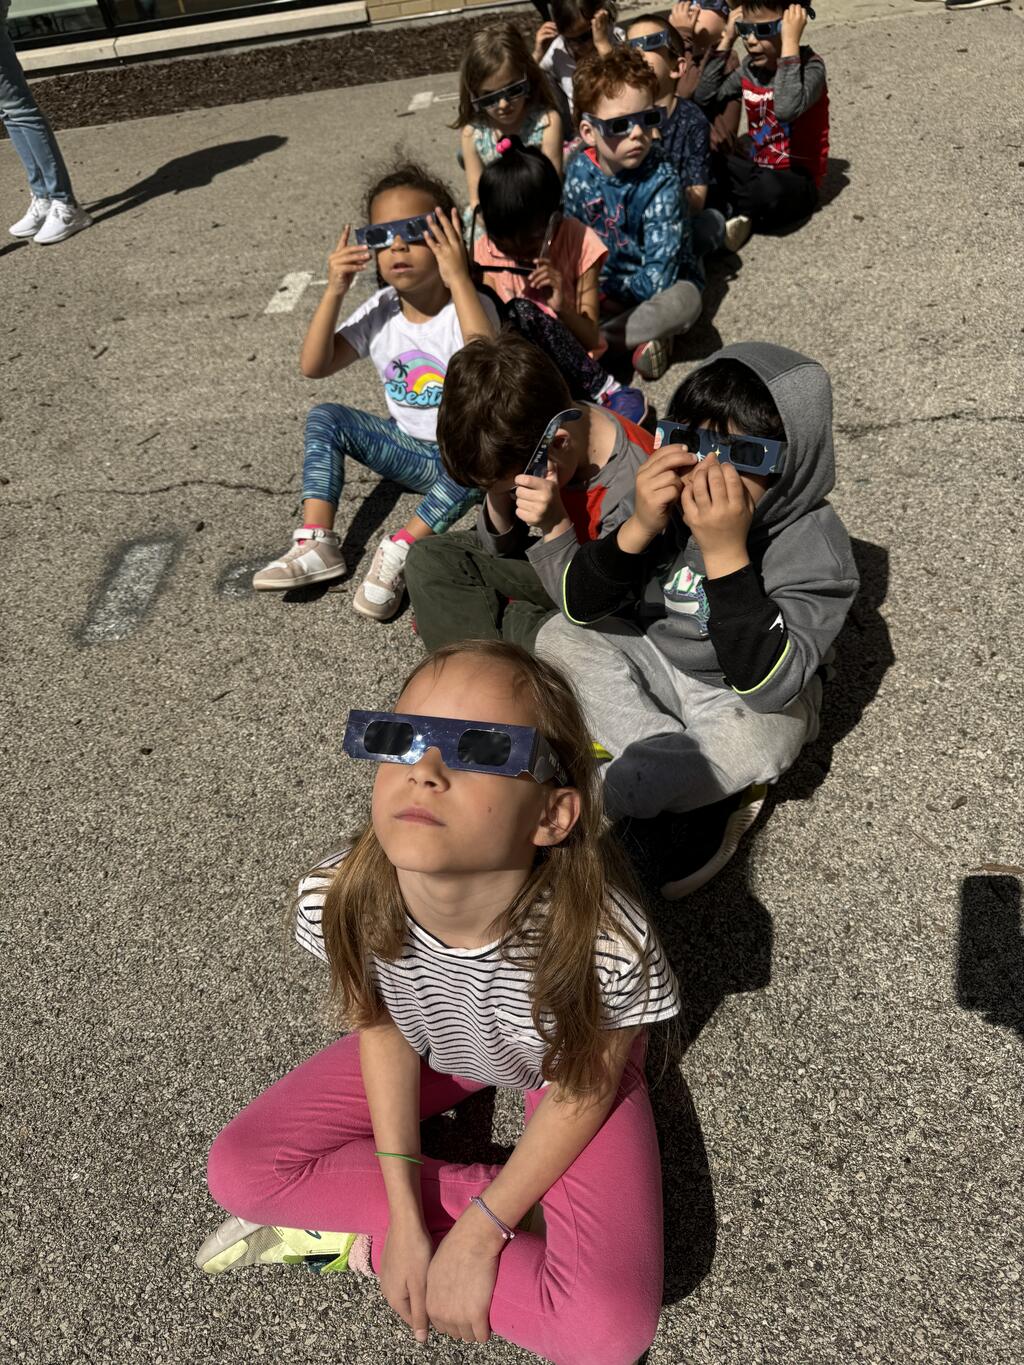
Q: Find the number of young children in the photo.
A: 11